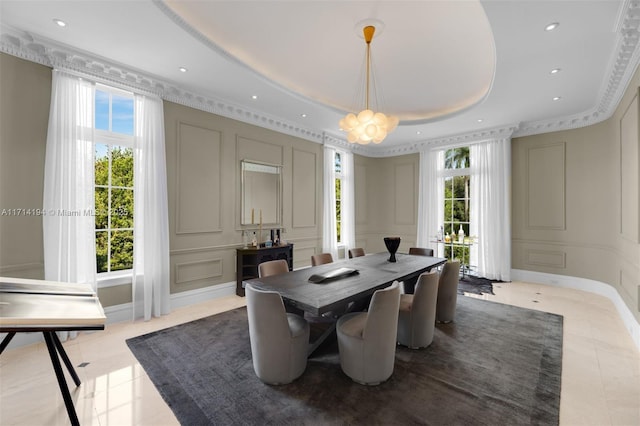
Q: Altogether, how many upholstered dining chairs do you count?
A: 8